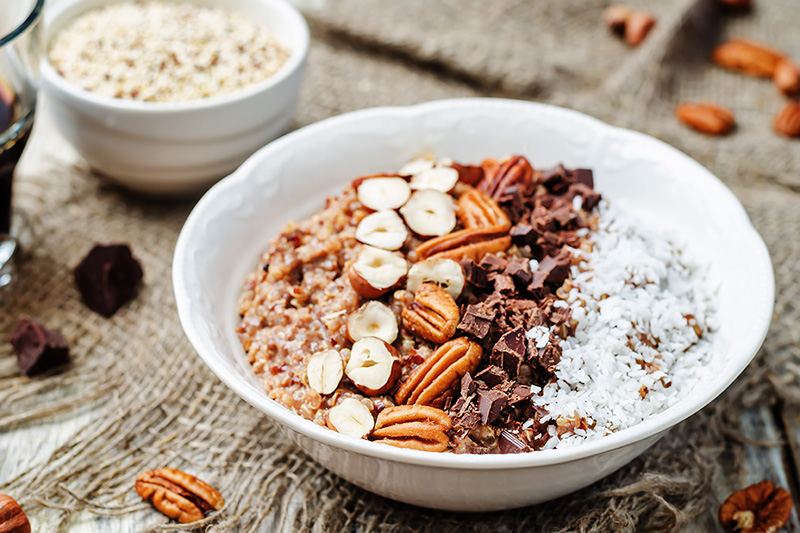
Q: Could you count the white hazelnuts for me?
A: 11